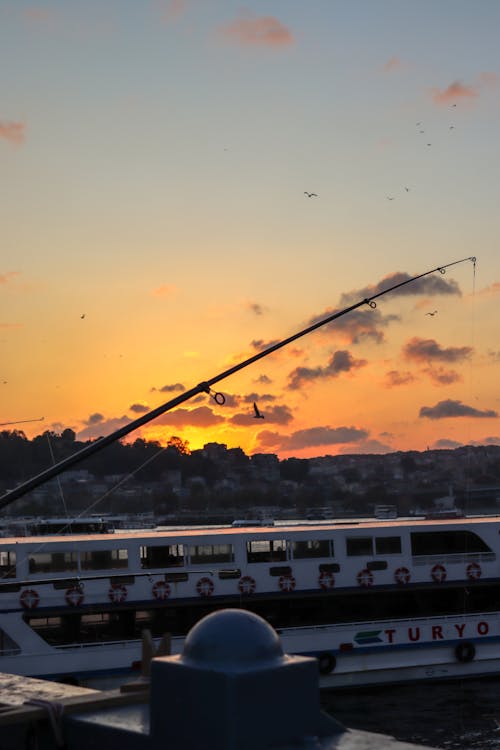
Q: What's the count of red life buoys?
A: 12